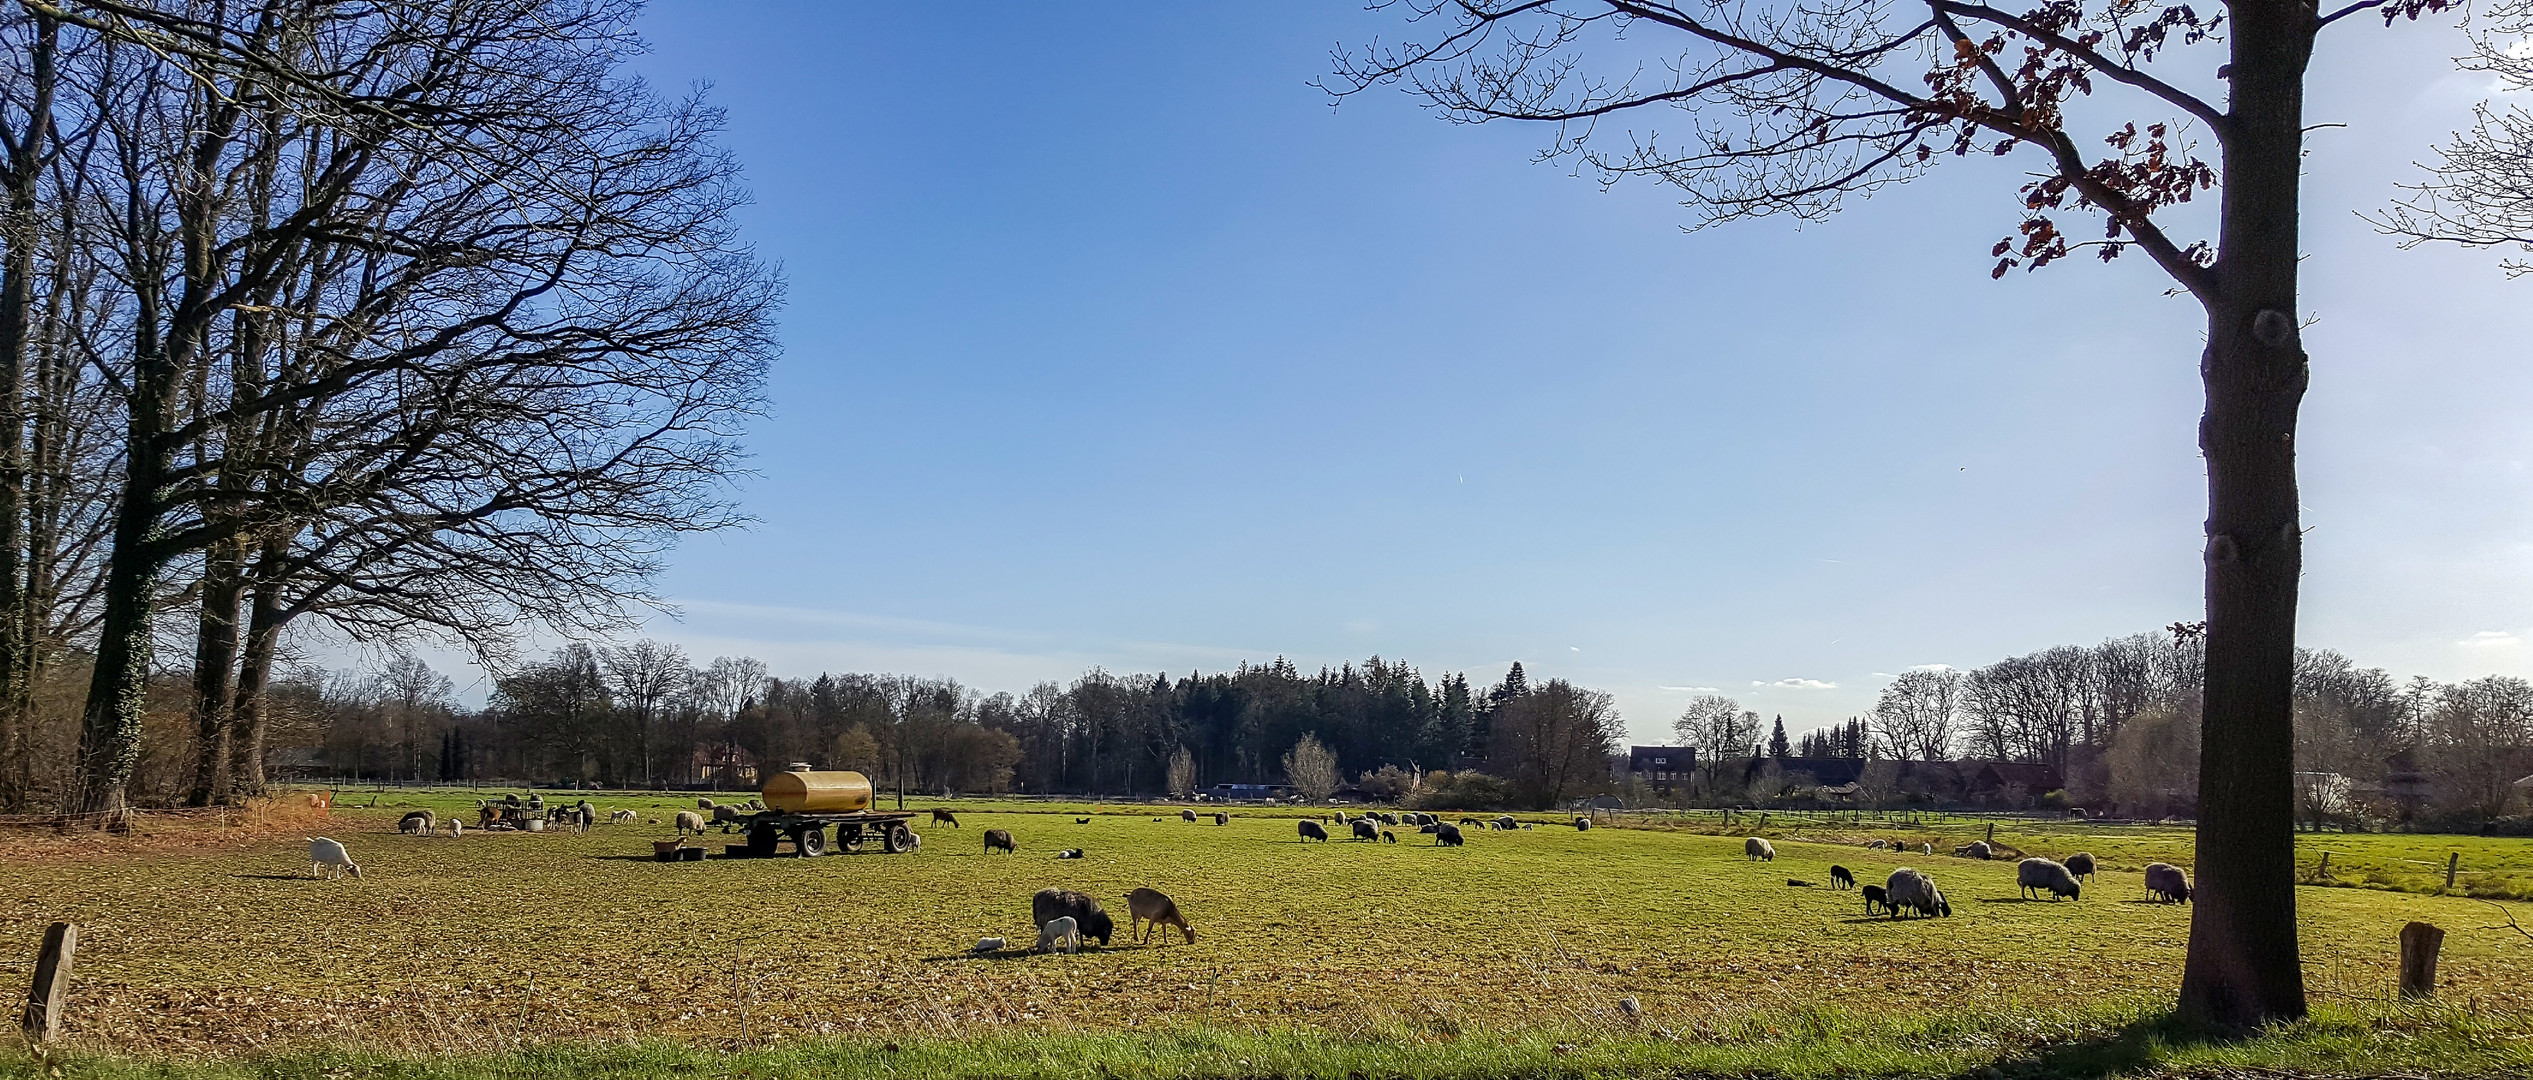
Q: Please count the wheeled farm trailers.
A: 1